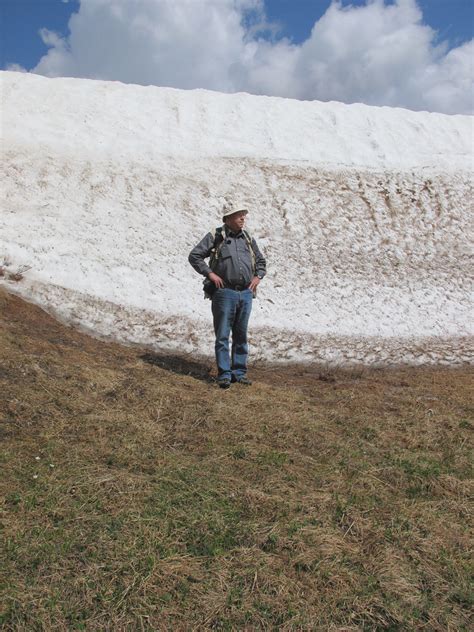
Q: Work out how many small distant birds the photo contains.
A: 0